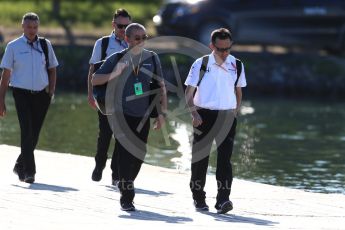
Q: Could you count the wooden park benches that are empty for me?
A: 0